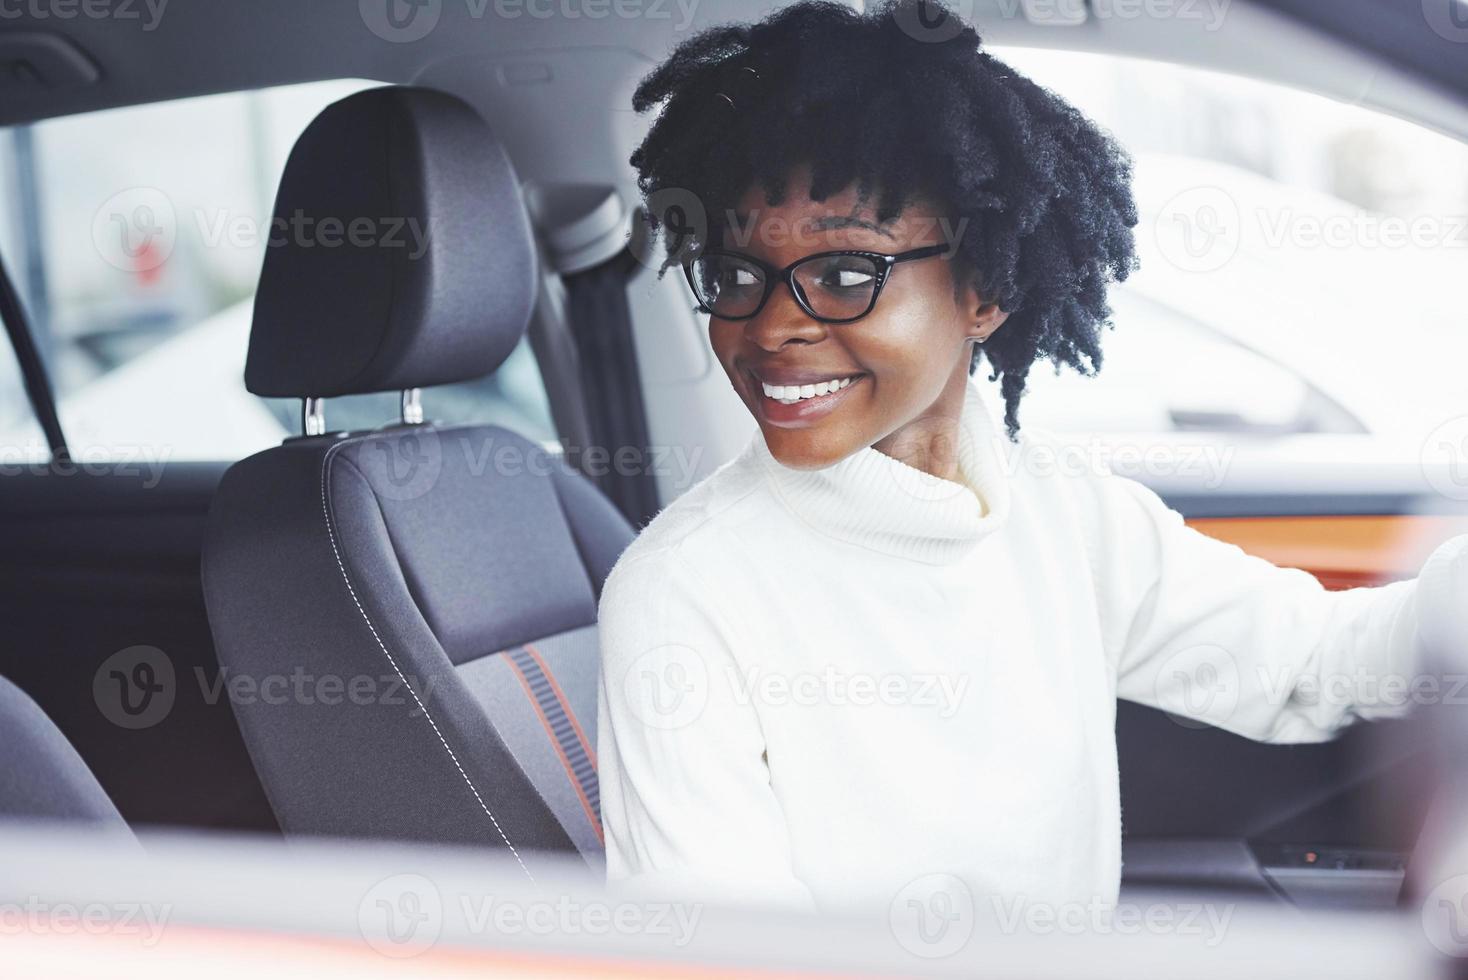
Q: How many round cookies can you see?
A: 0